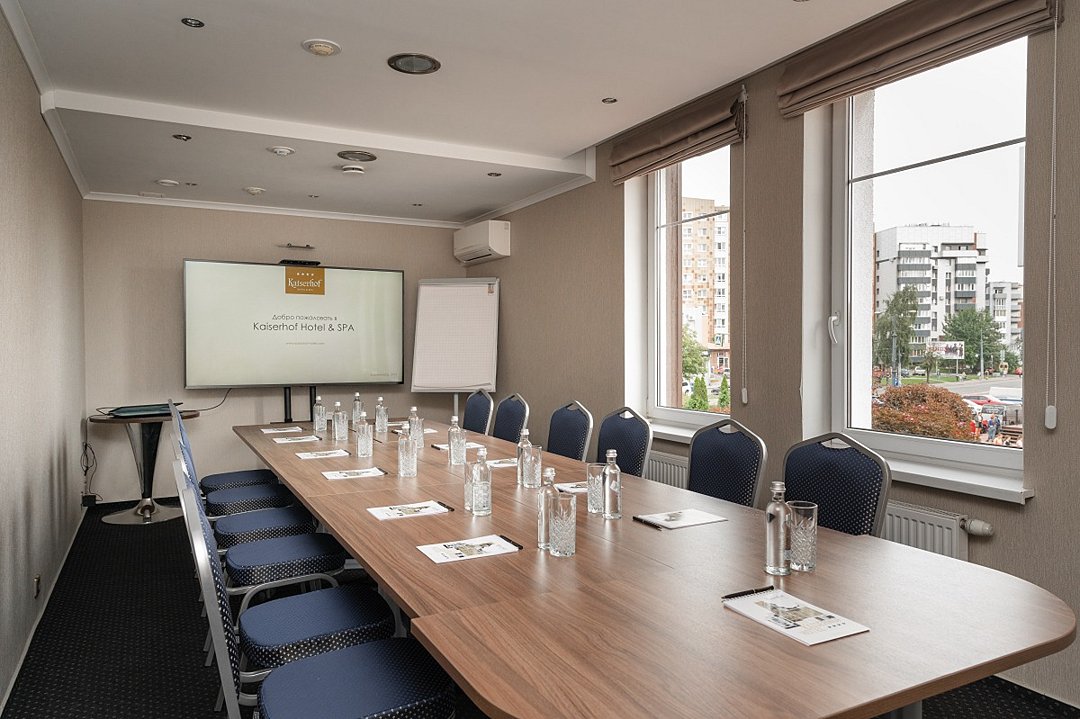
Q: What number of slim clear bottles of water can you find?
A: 13